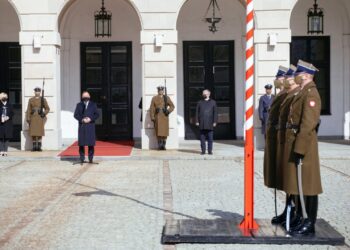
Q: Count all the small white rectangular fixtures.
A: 3